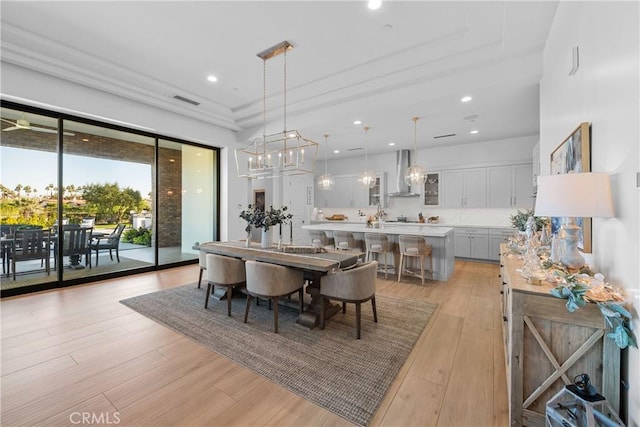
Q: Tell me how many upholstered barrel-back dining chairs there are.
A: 4